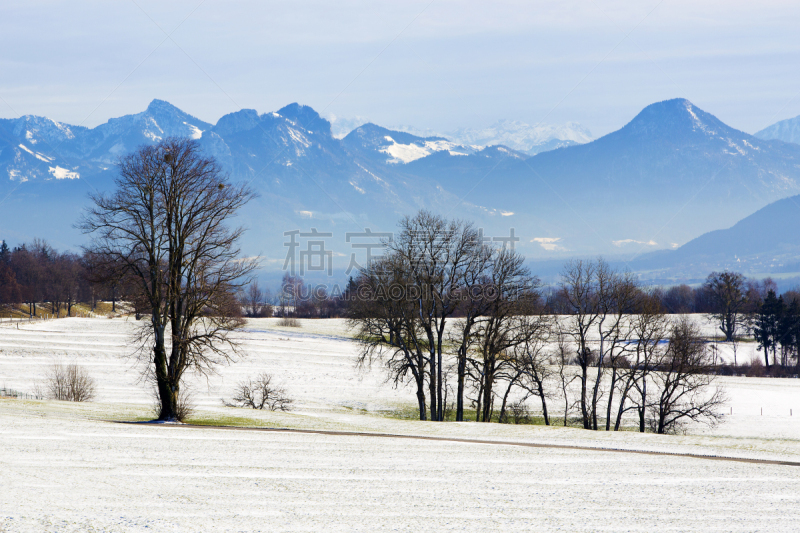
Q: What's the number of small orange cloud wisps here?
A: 0